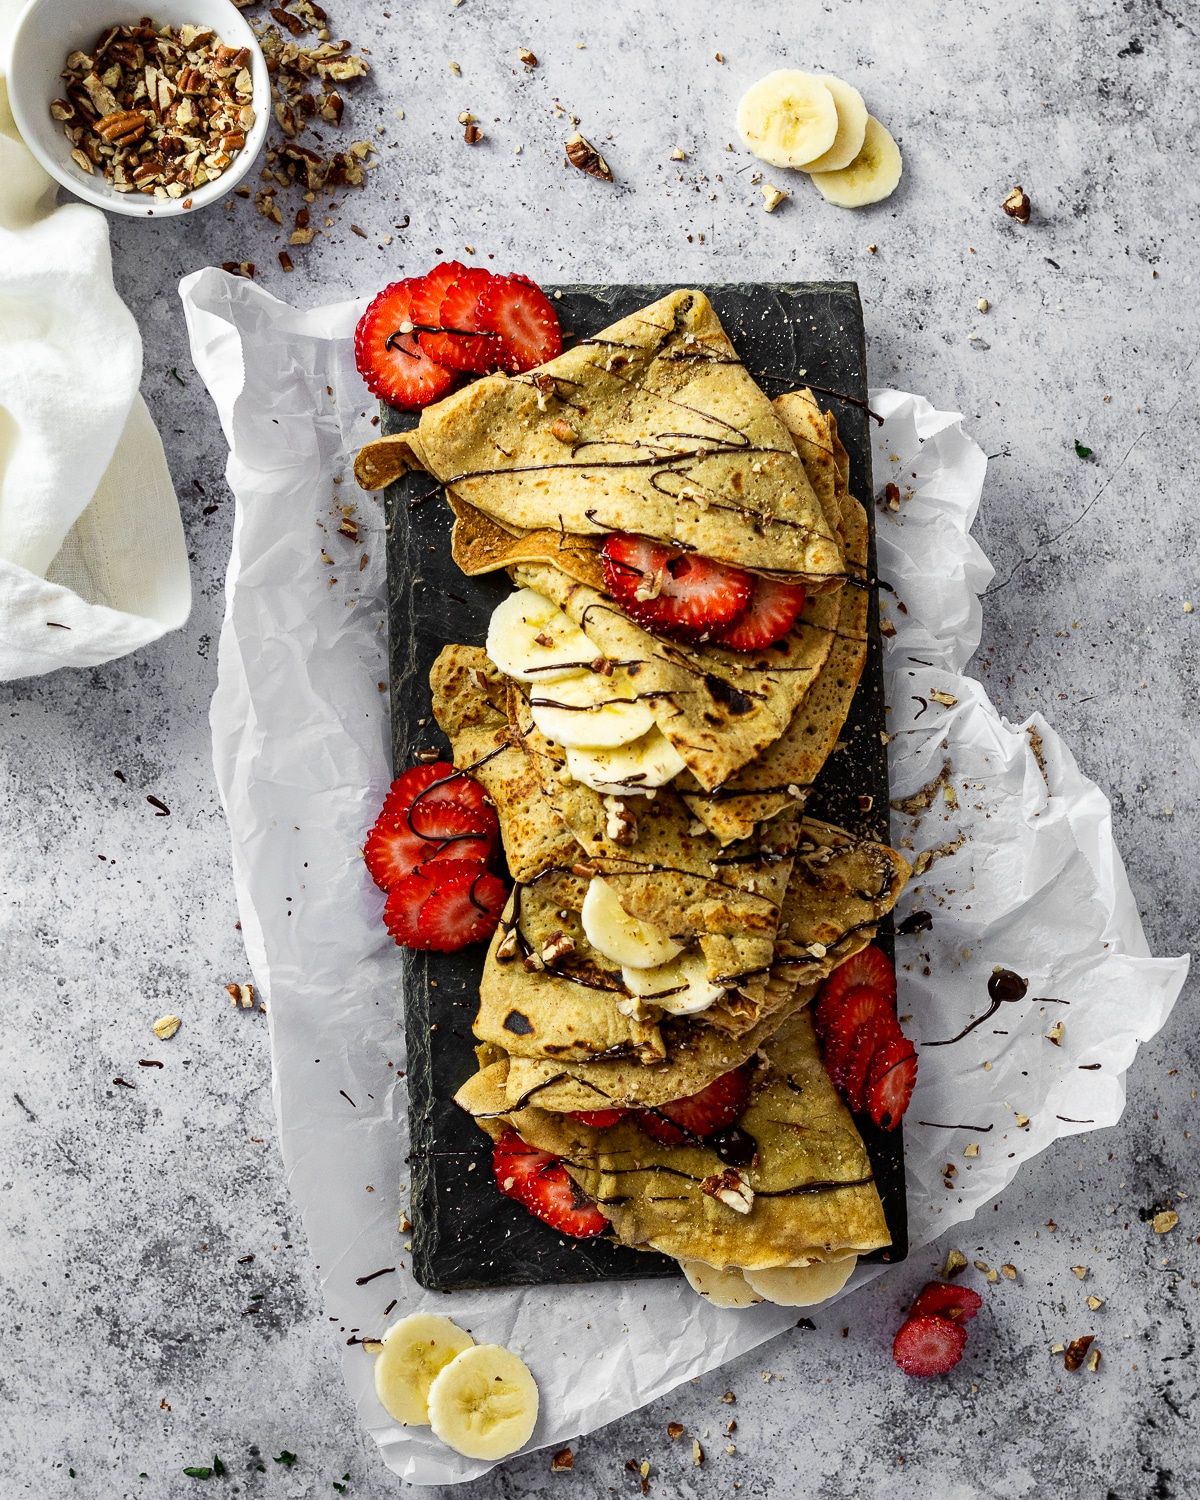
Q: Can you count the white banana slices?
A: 12